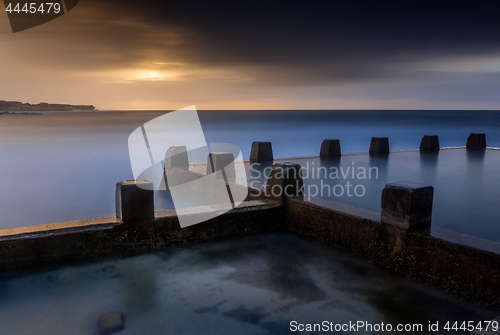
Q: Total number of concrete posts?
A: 10